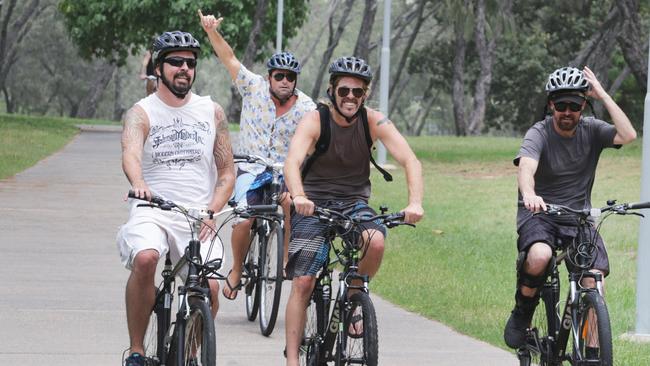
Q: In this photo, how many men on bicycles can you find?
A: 4